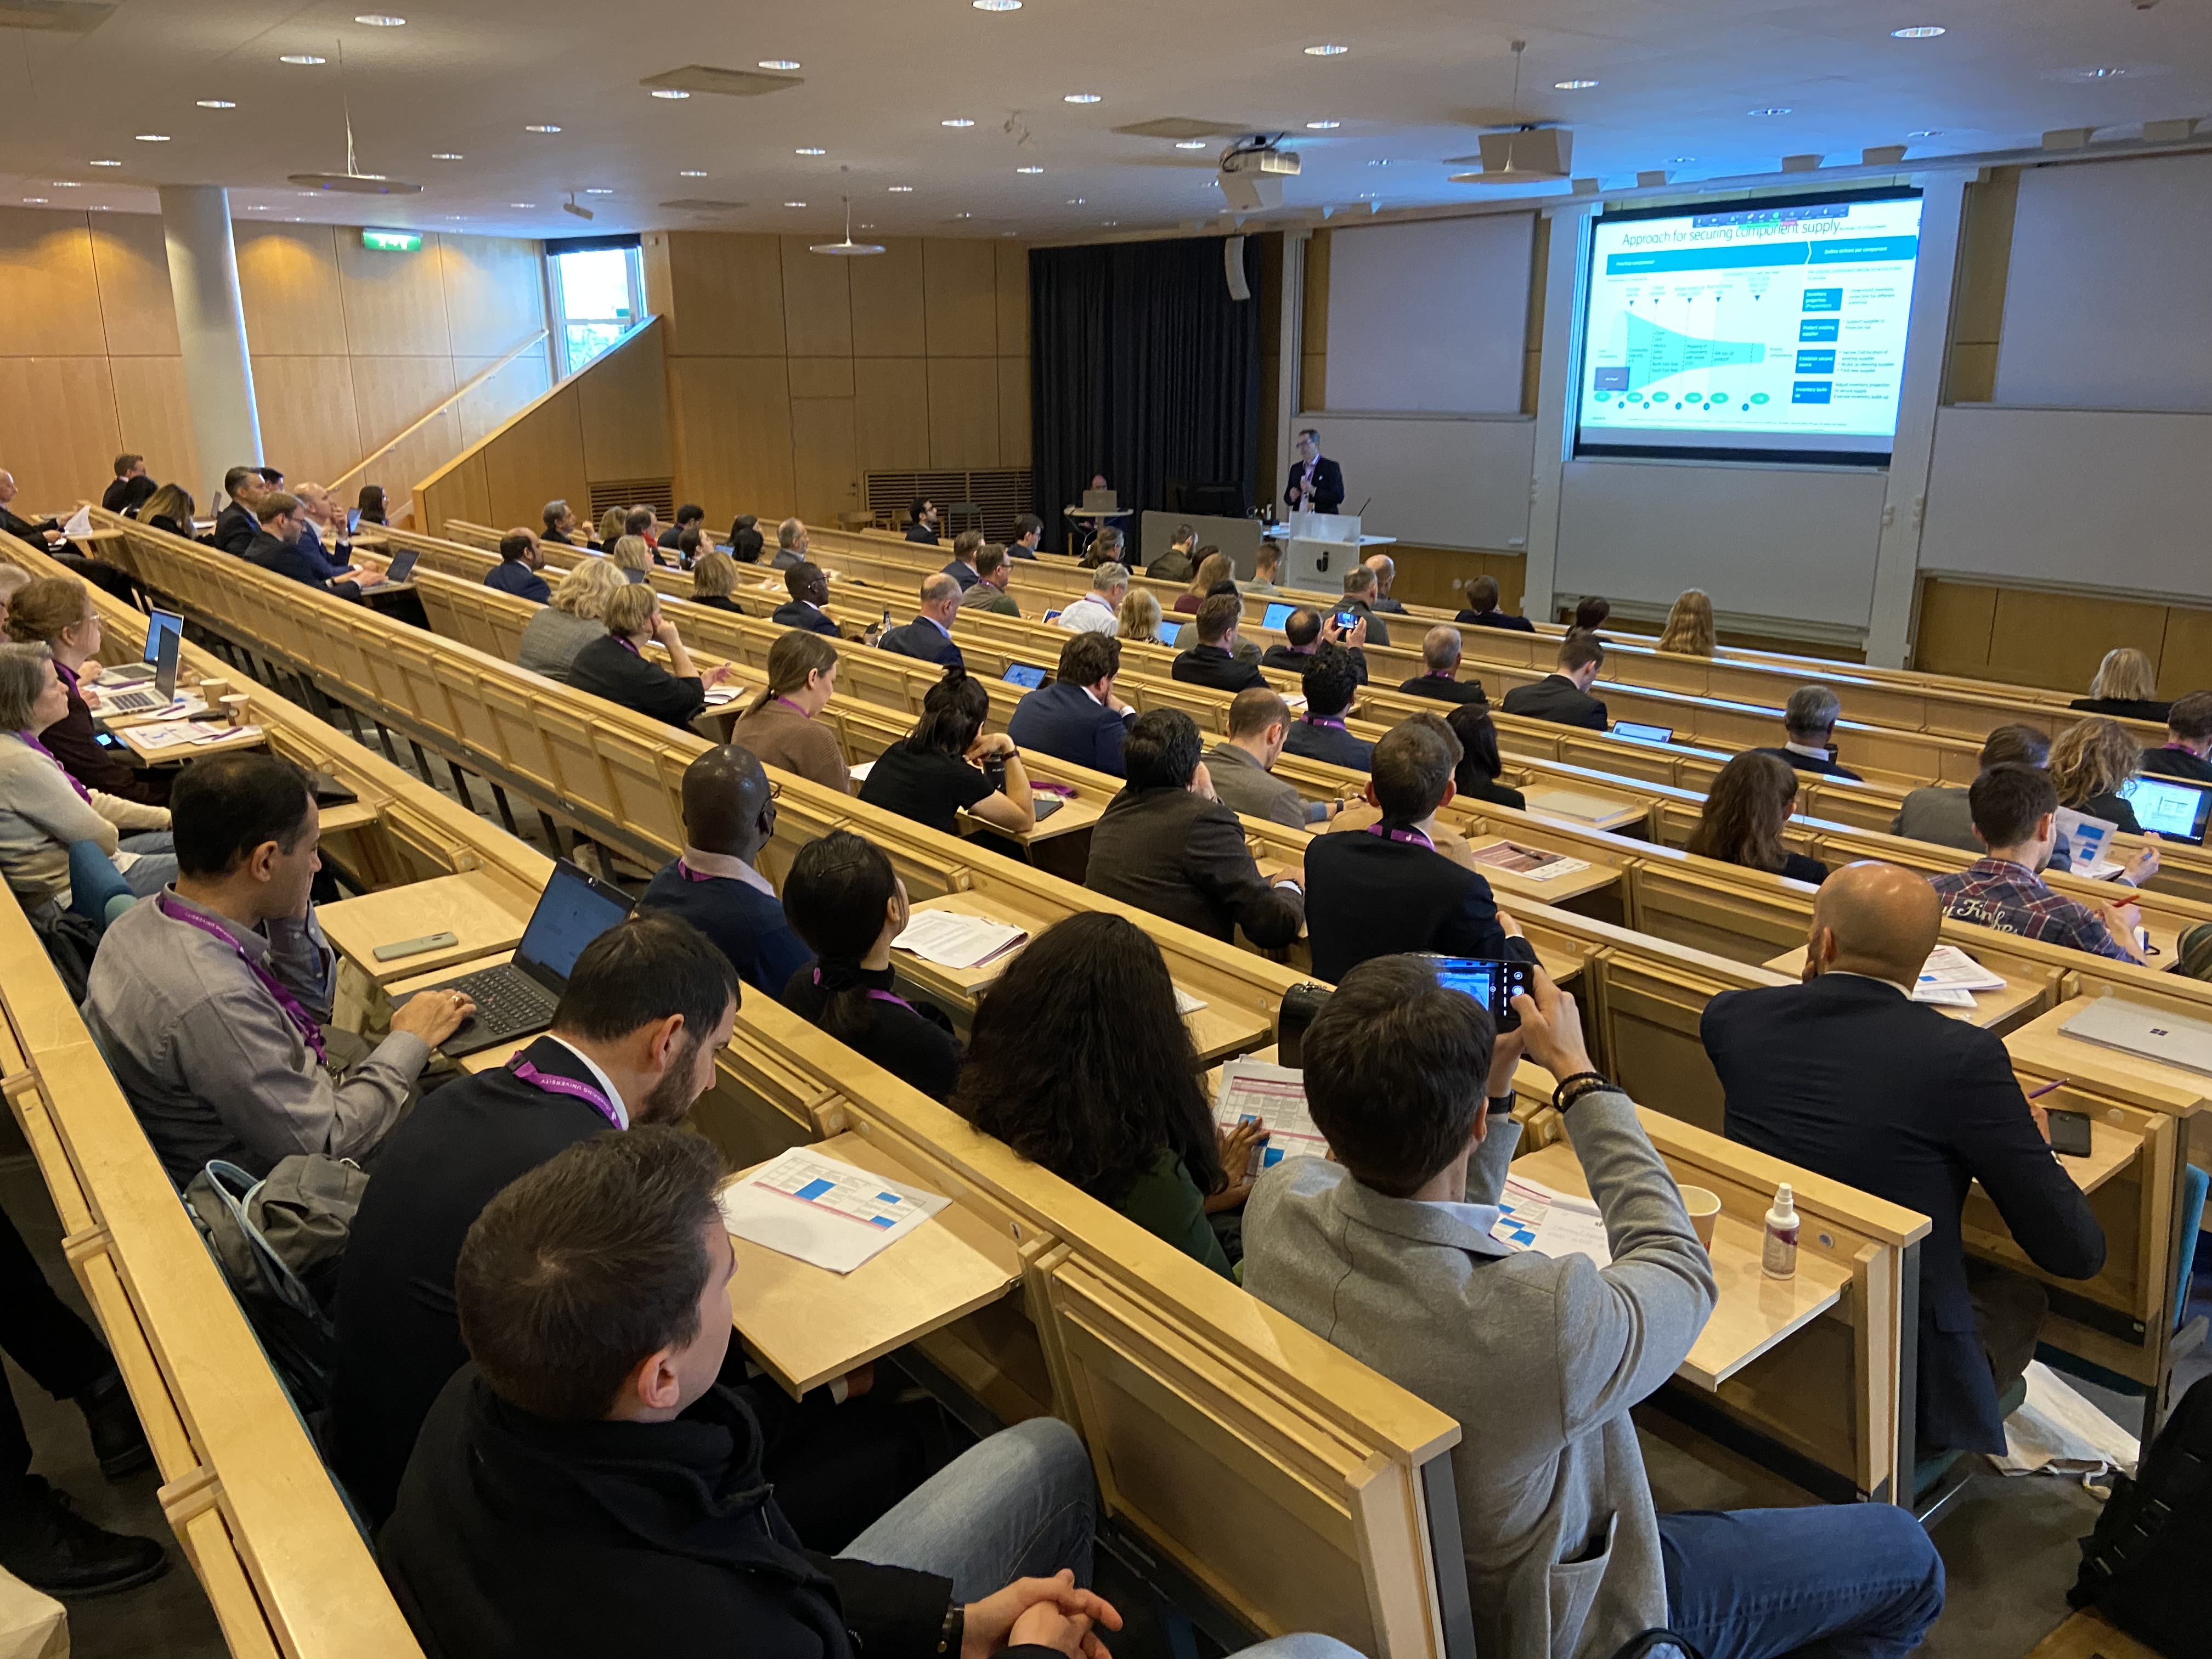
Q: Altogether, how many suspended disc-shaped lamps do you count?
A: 3